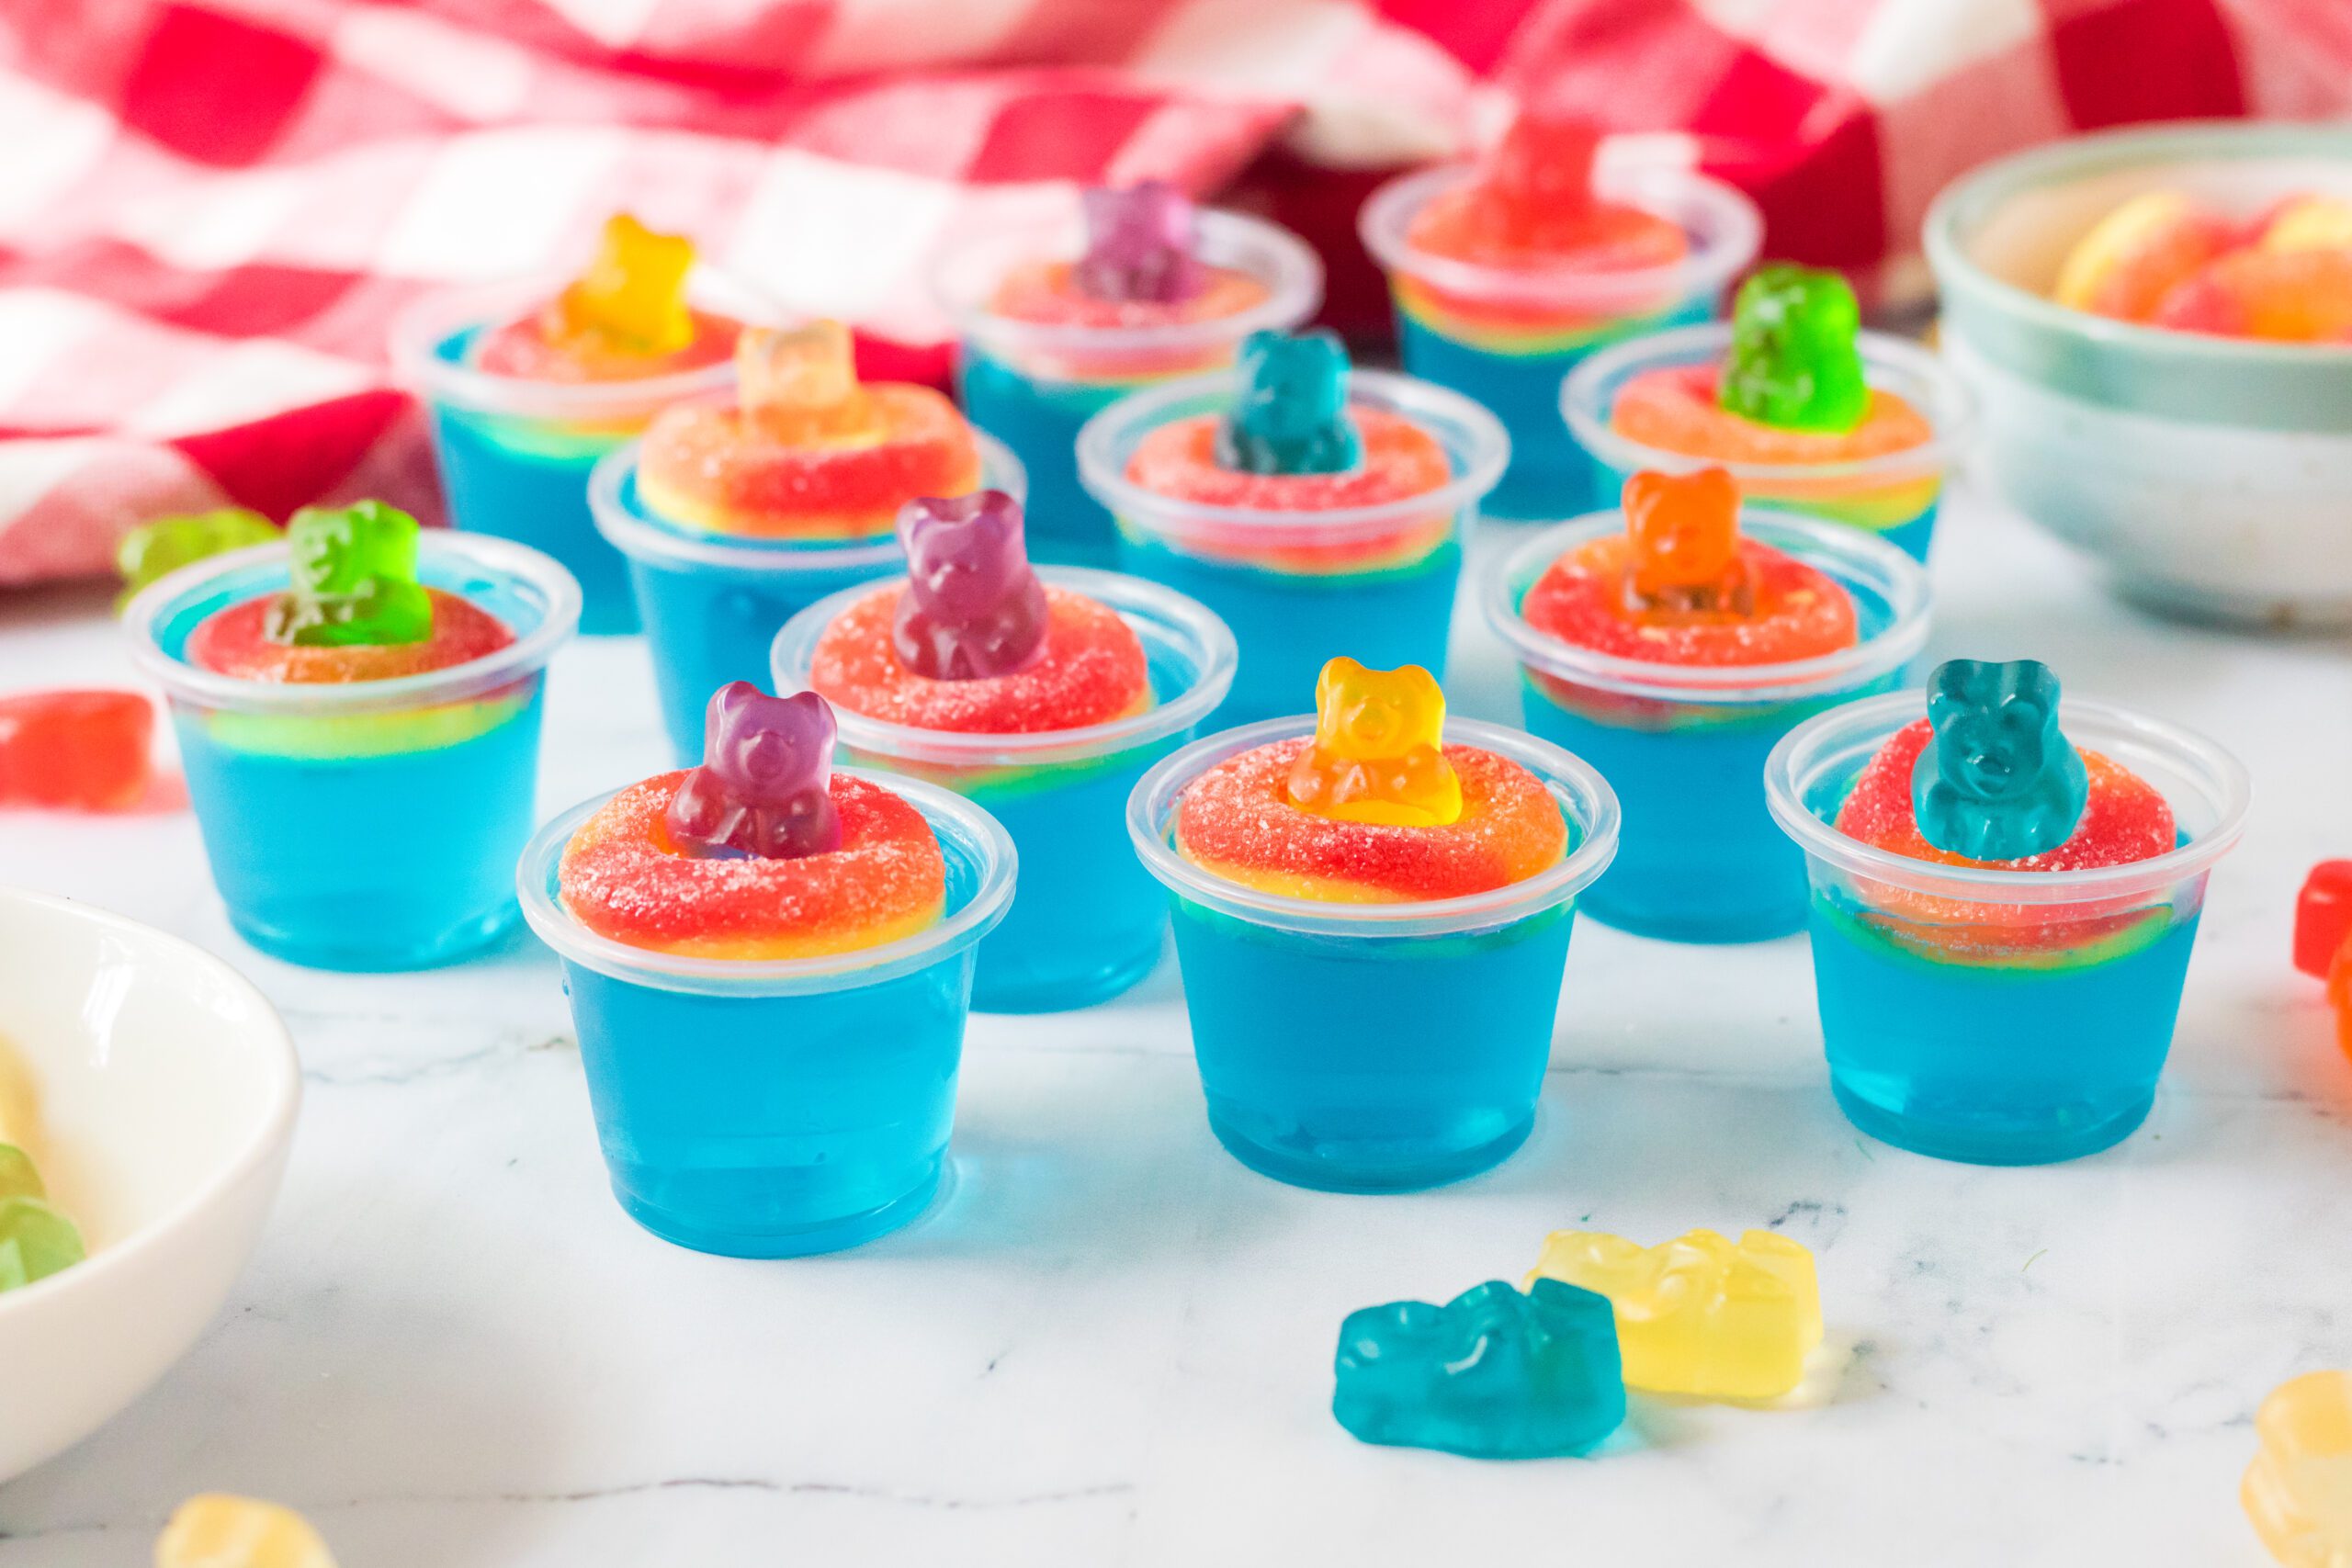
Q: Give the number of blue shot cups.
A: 12